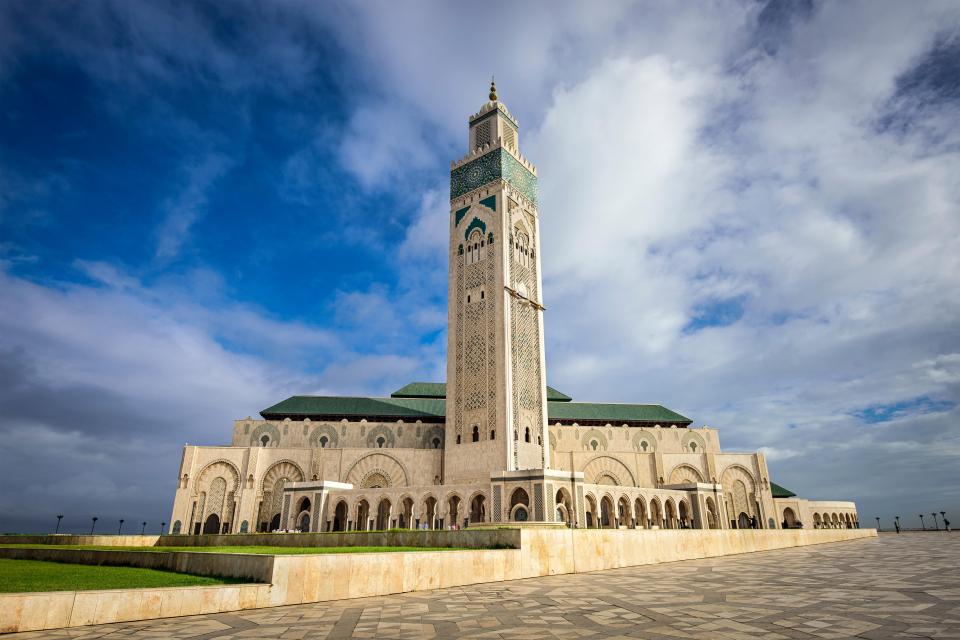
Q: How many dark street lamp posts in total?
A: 10